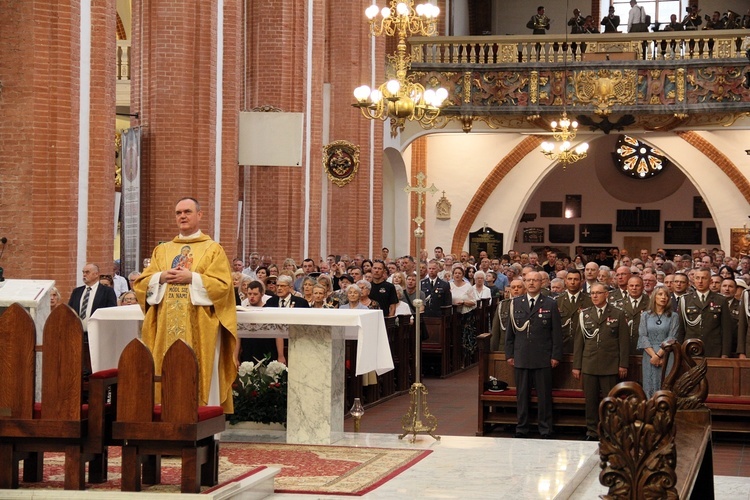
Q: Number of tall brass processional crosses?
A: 1